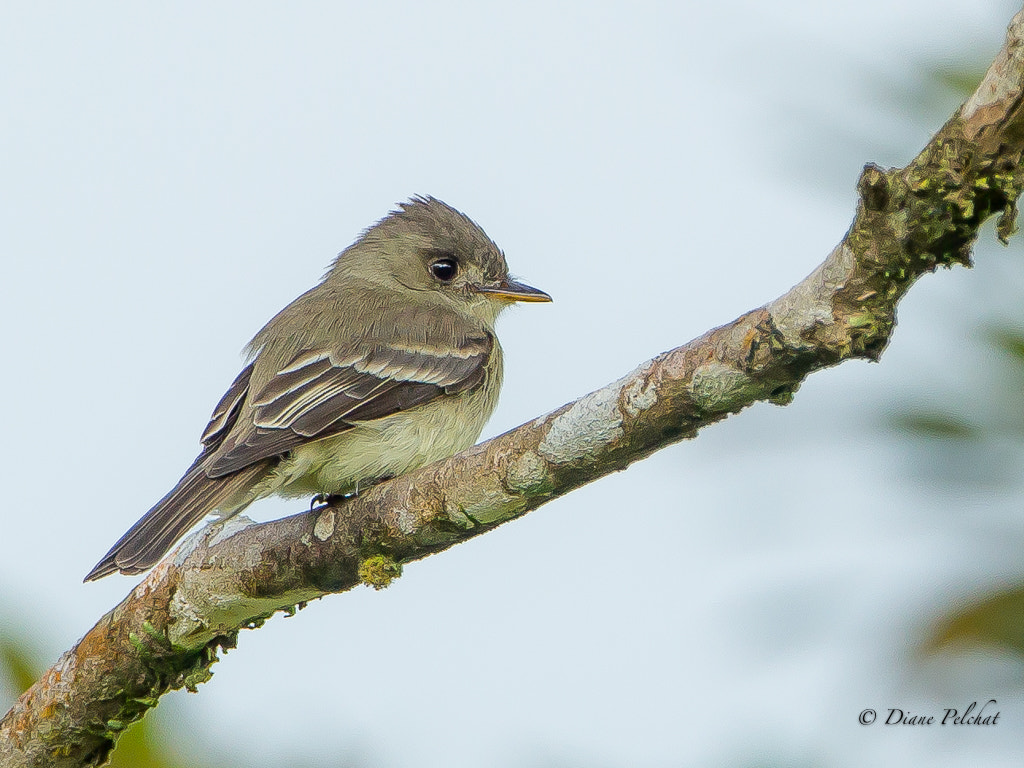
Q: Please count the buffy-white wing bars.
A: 2